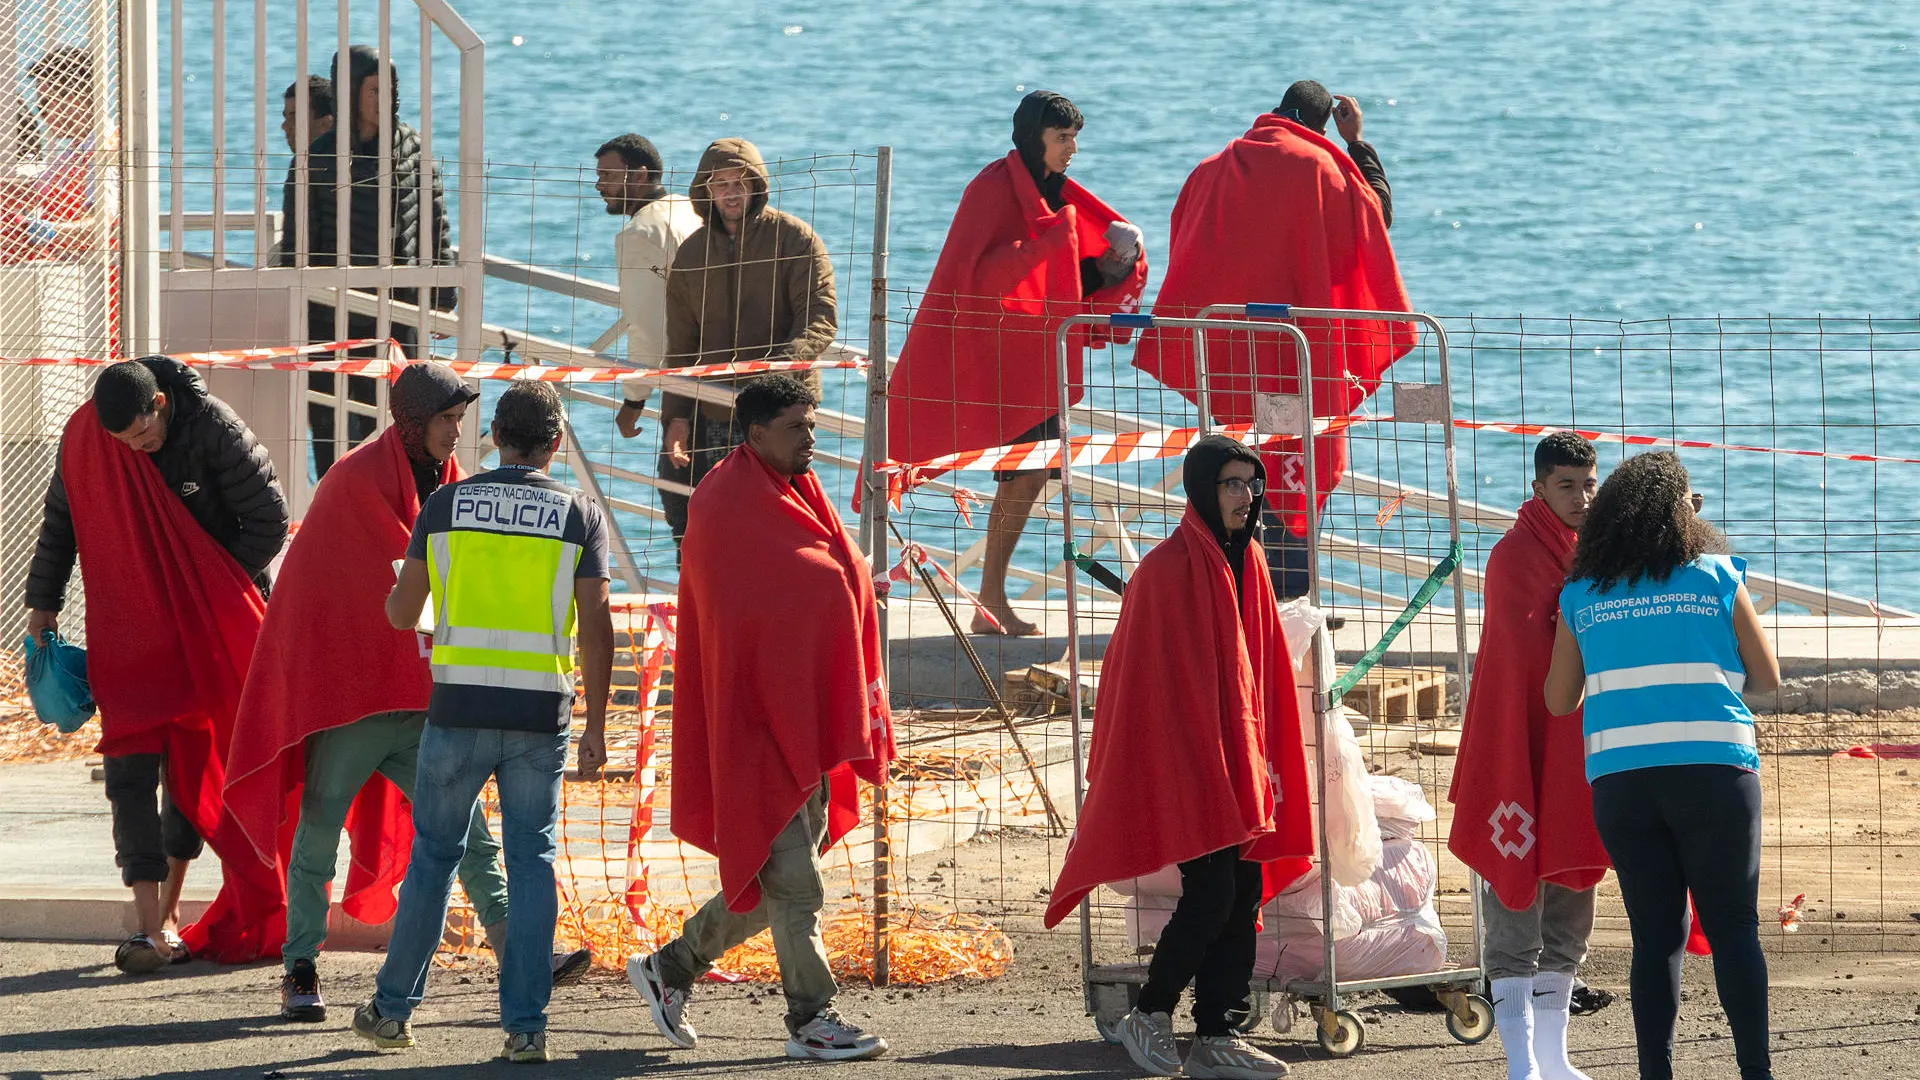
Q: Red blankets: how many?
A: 7